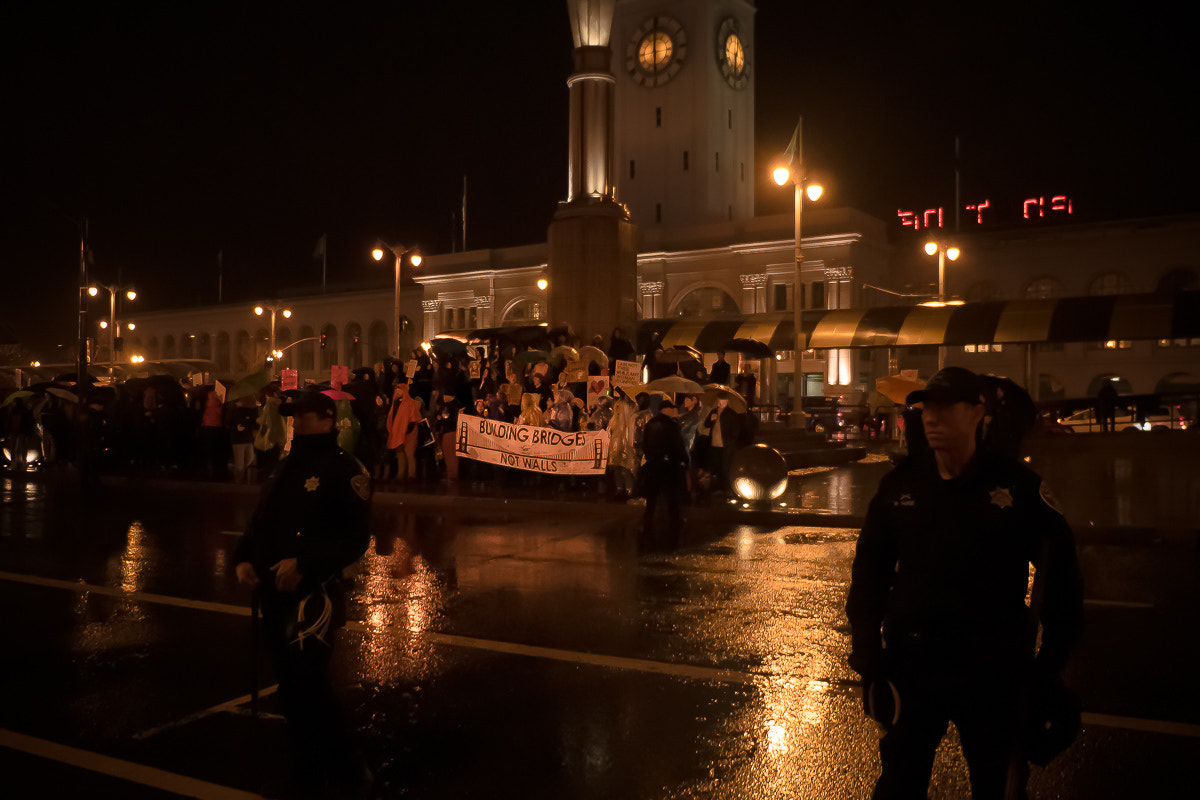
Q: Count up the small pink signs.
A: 2